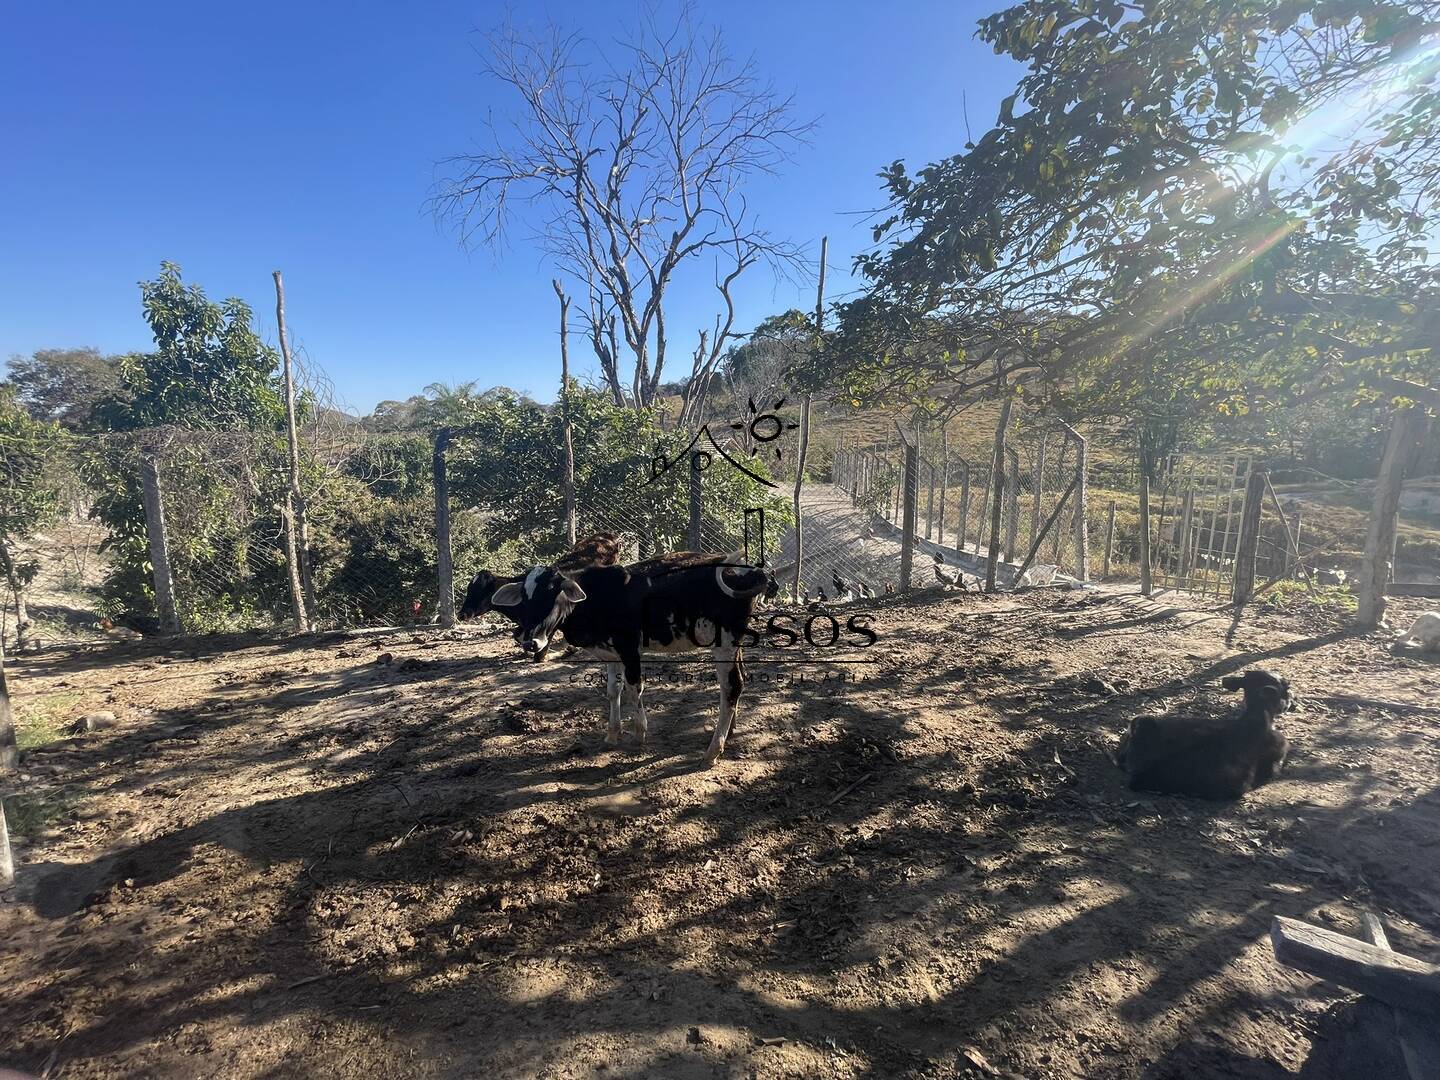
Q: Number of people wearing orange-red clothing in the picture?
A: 0